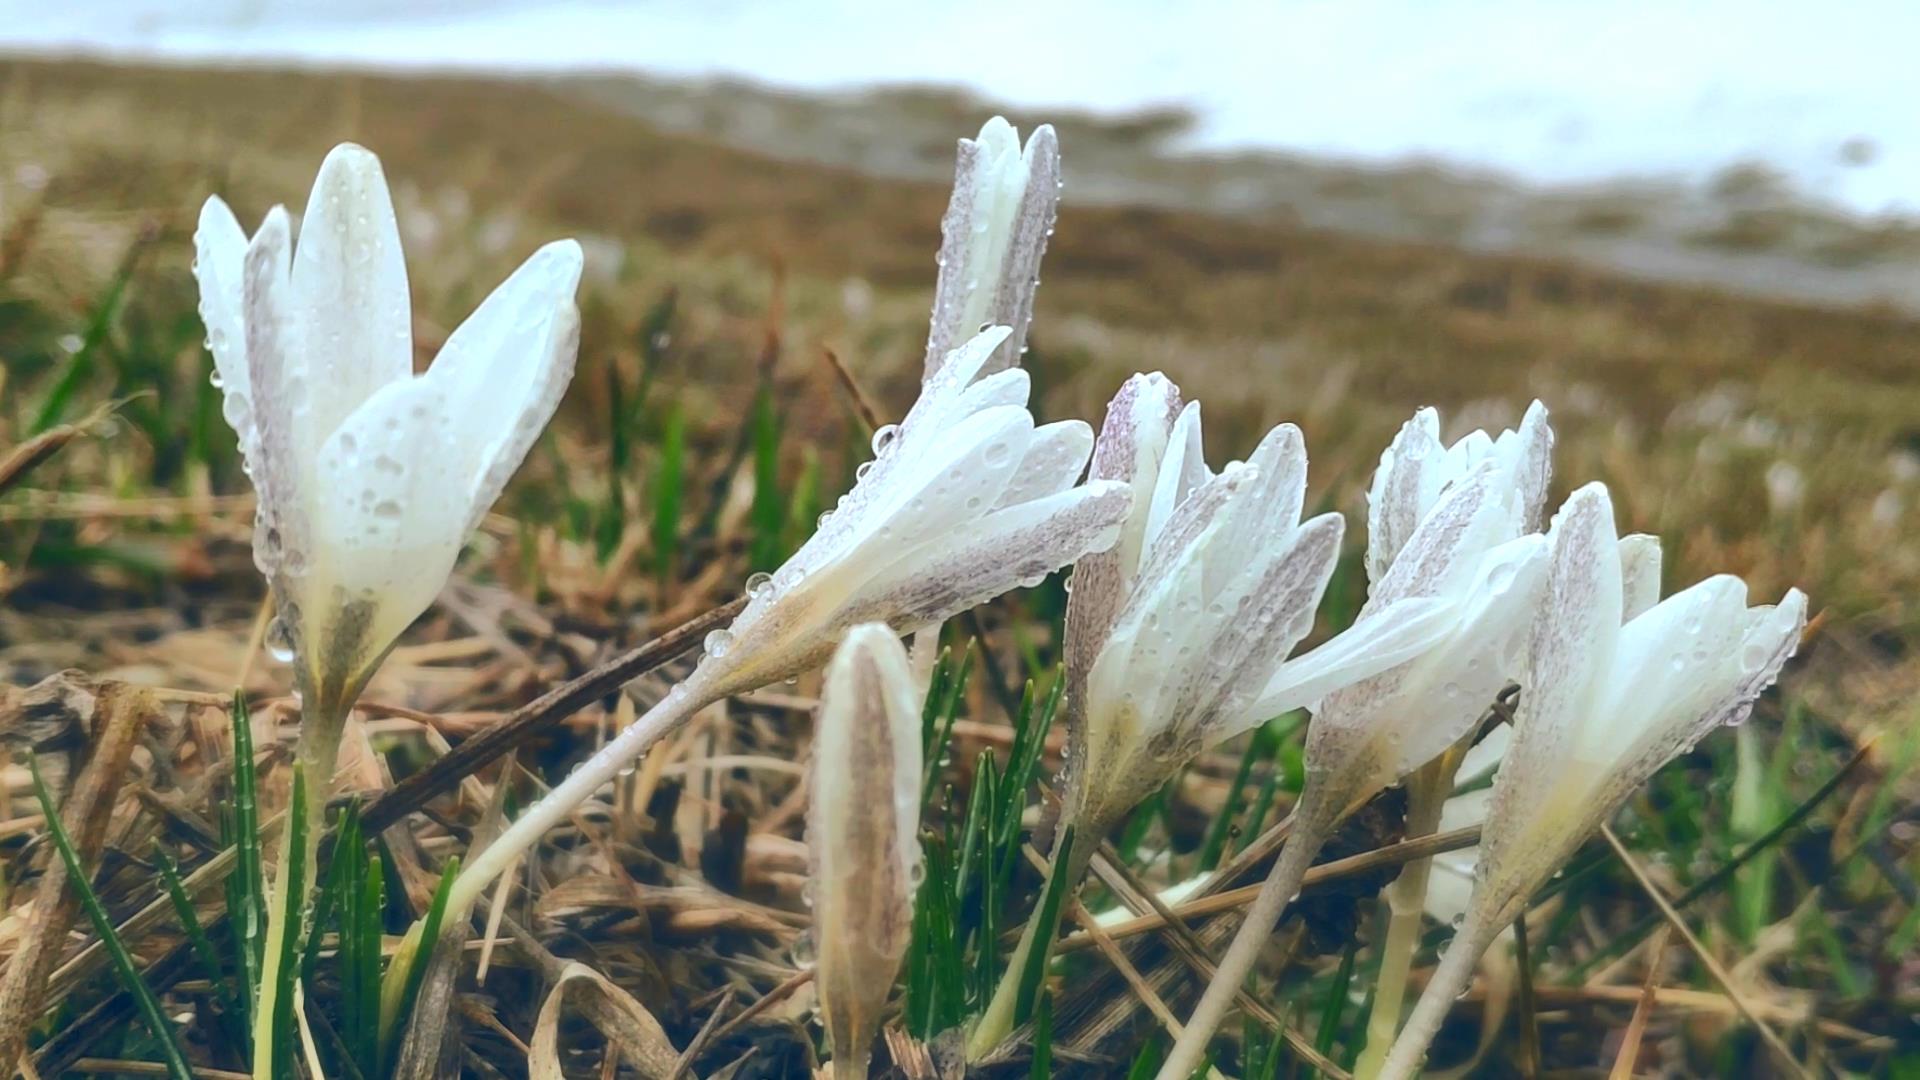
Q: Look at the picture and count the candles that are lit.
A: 0